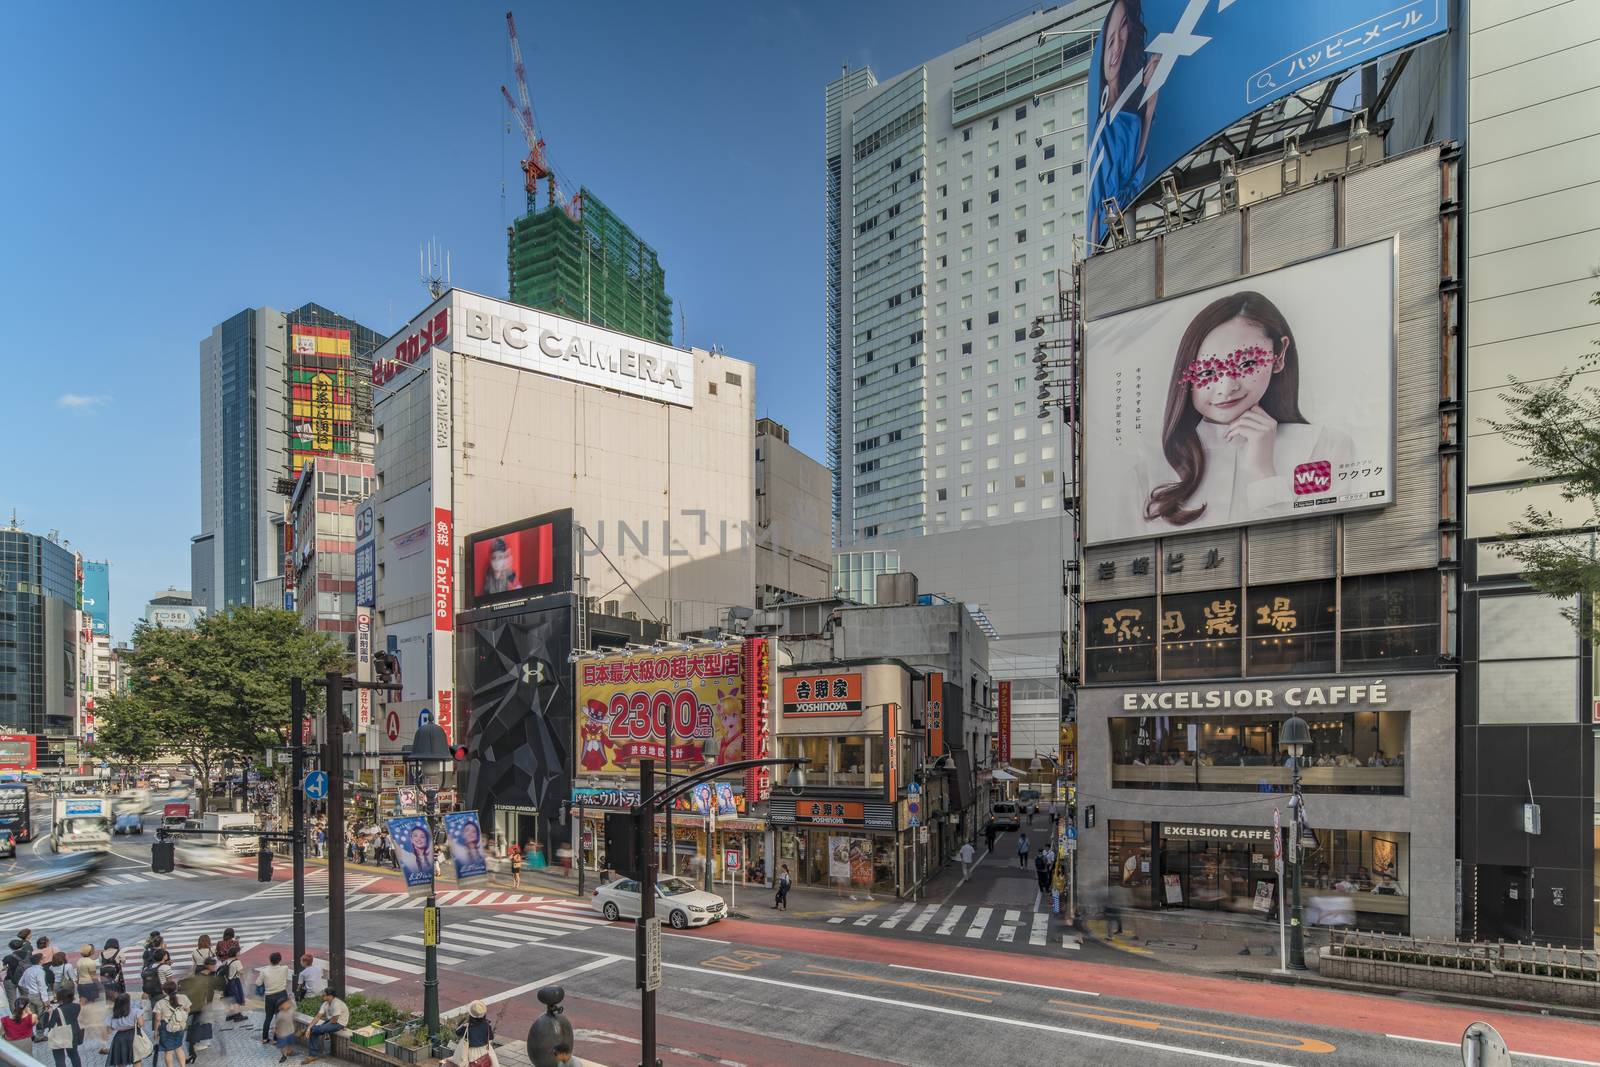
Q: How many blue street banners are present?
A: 4